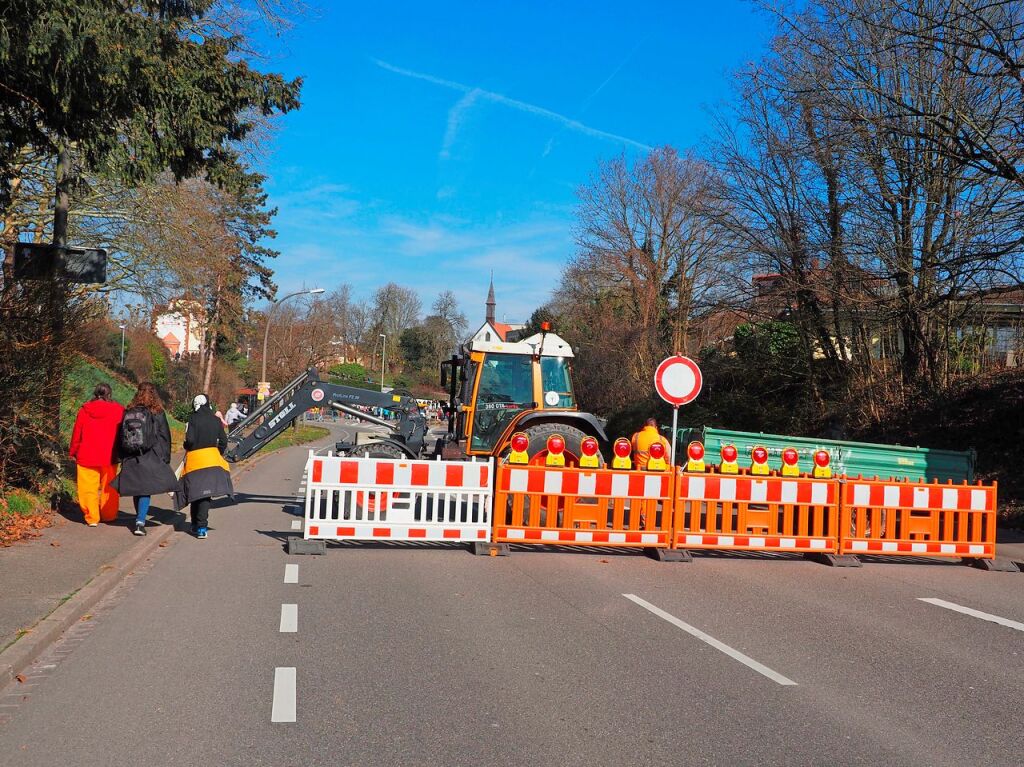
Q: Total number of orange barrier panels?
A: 3